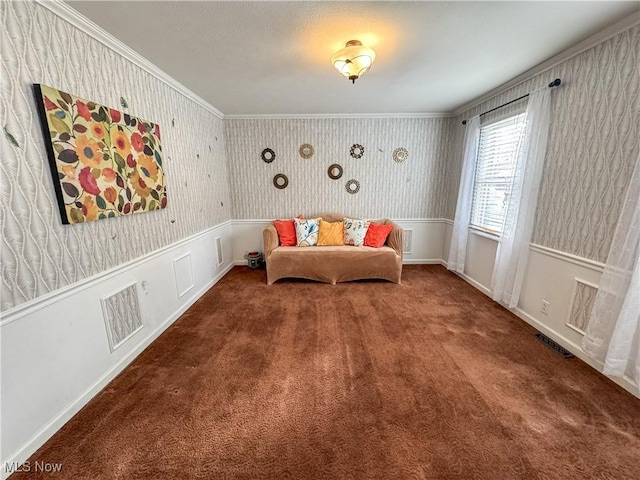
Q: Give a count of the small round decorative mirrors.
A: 7